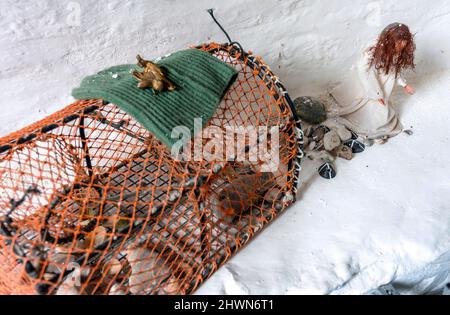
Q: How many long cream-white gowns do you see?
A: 1